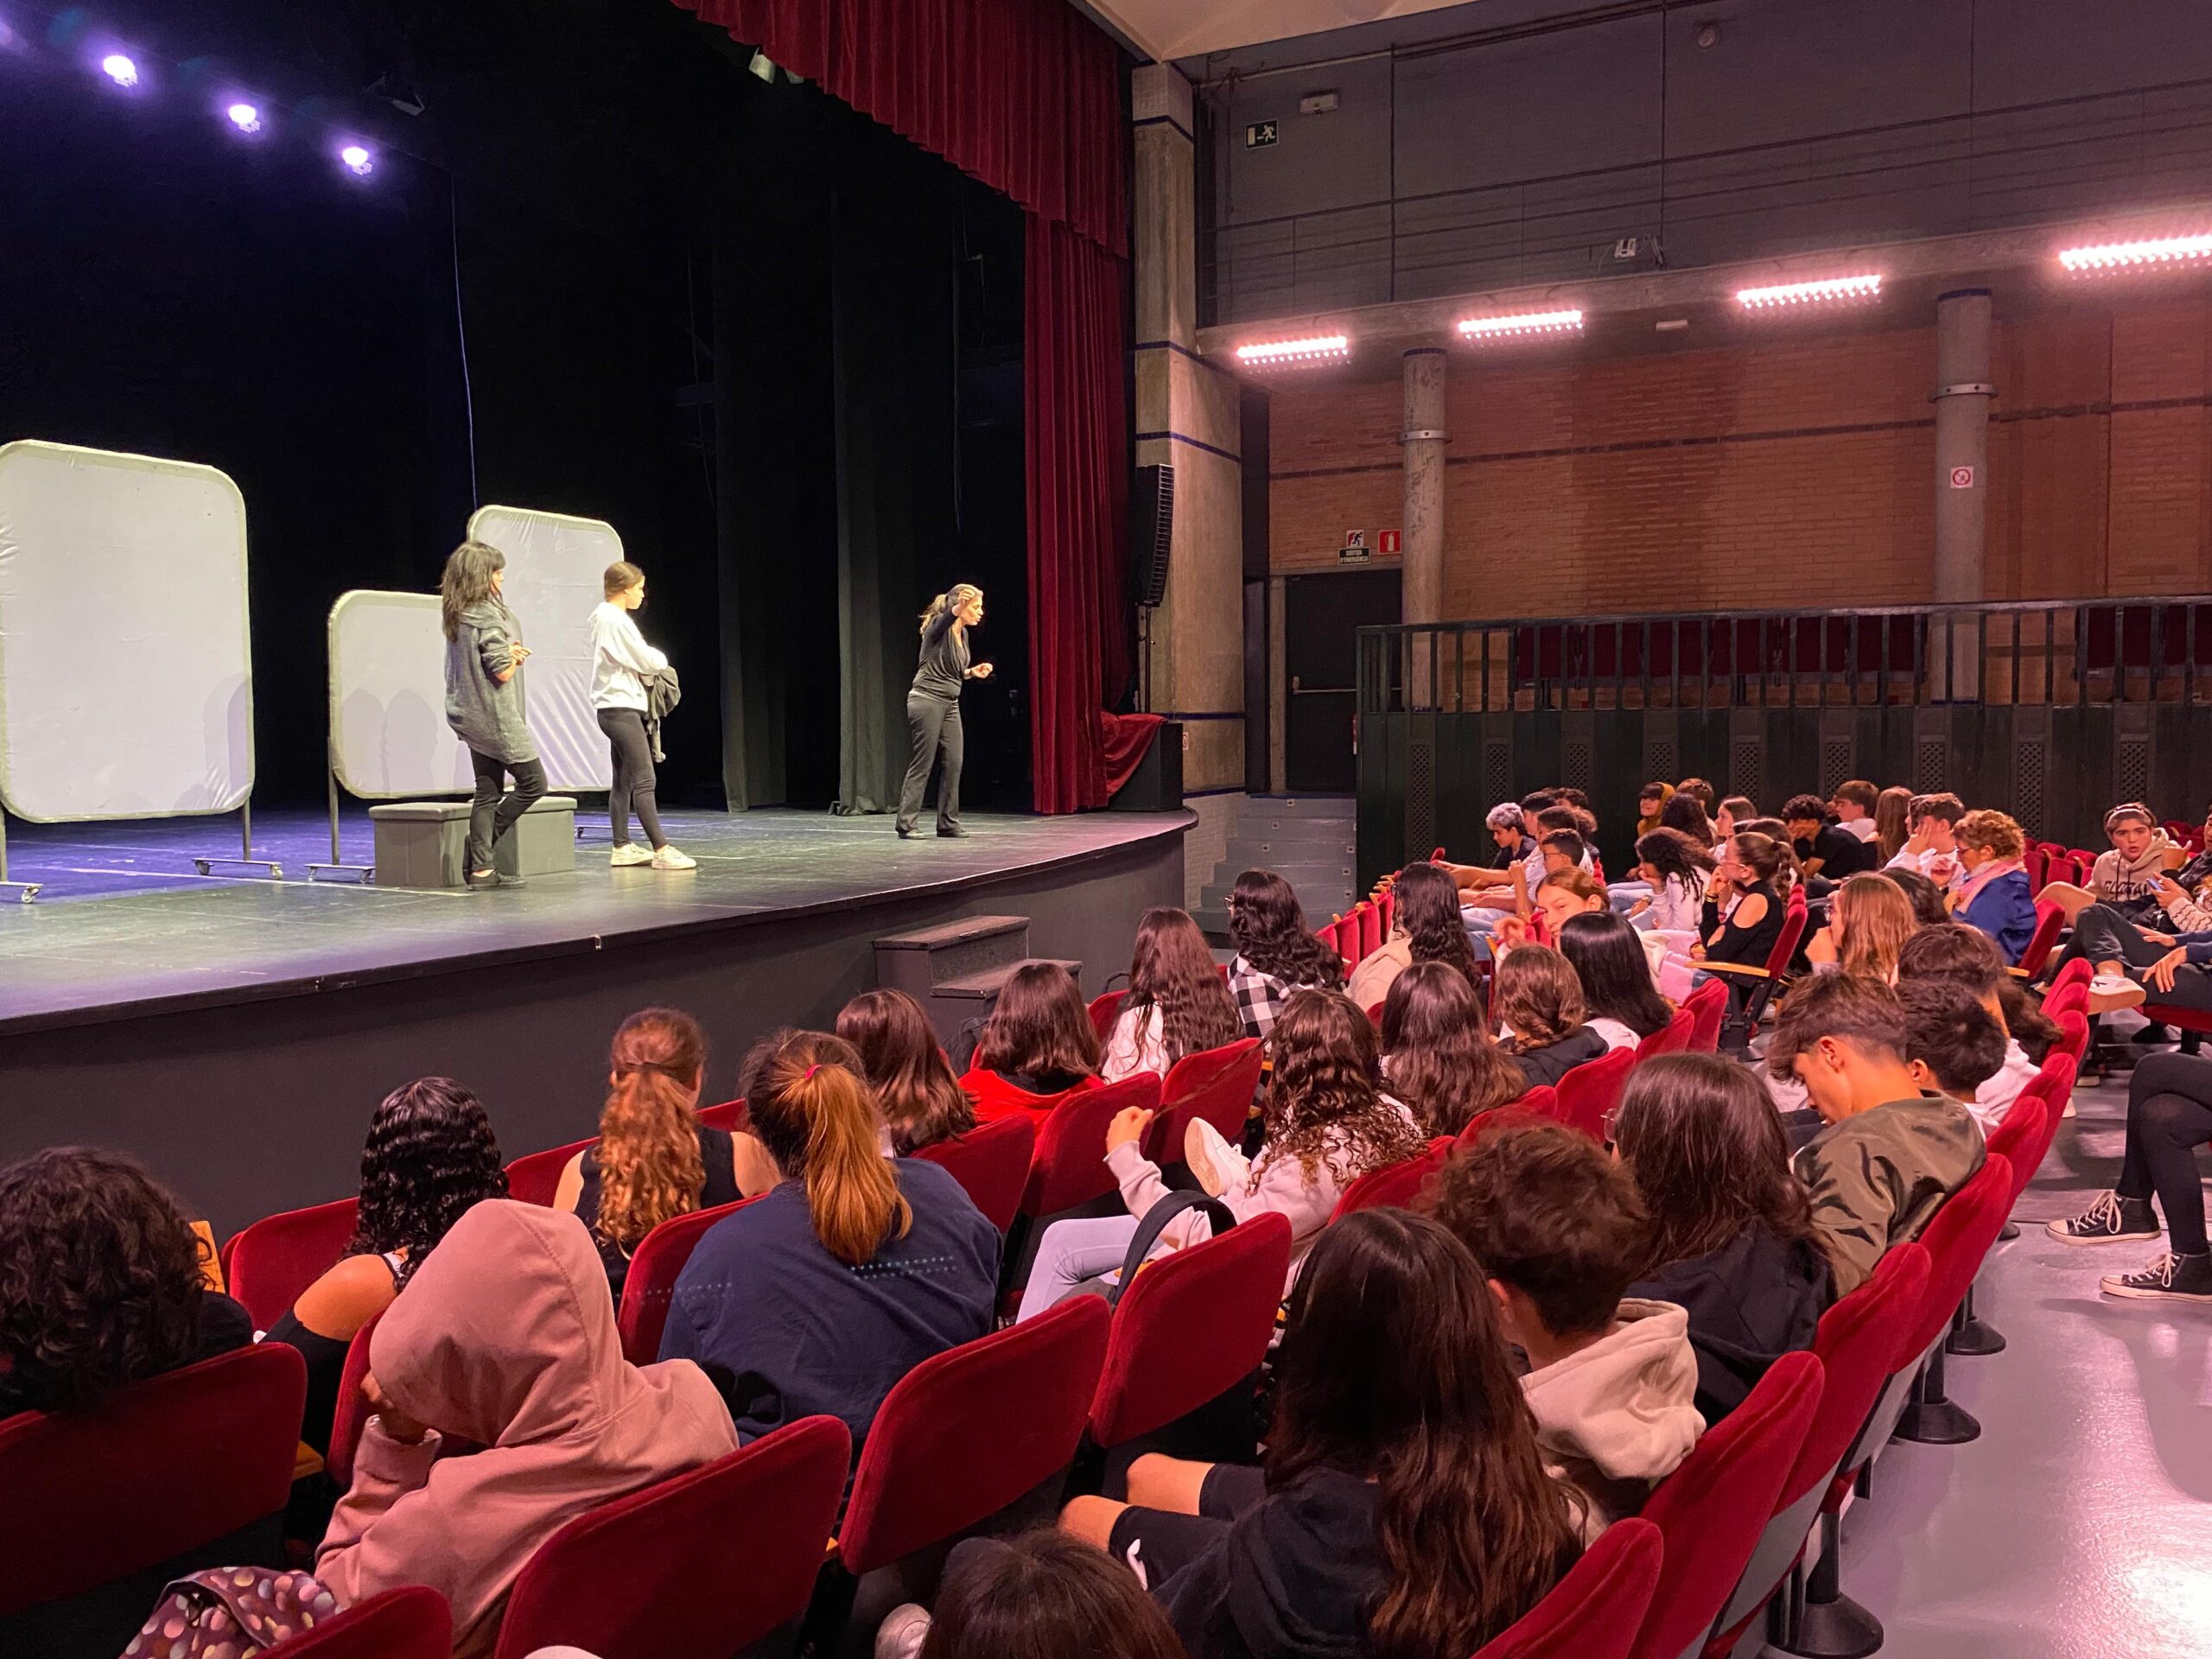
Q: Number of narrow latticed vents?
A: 9